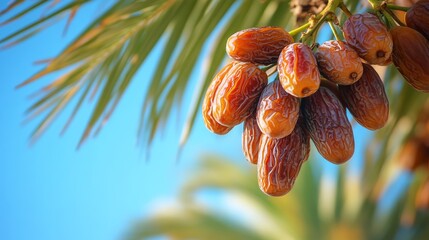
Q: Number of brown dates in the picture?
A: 13